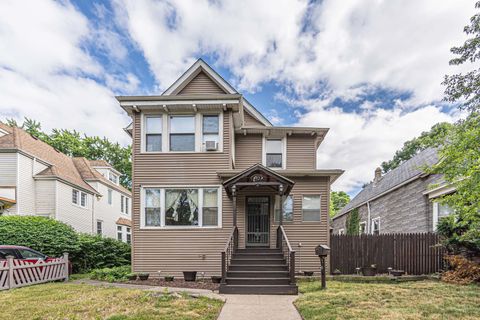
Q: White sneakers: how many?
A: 0